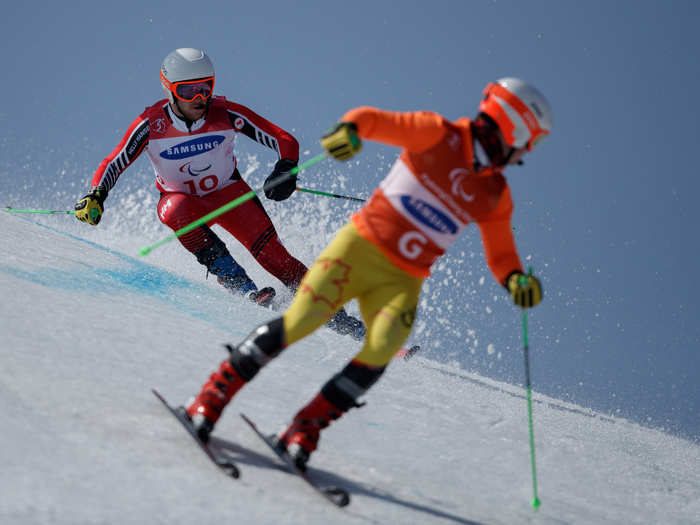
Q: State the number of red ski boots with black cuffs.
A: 2